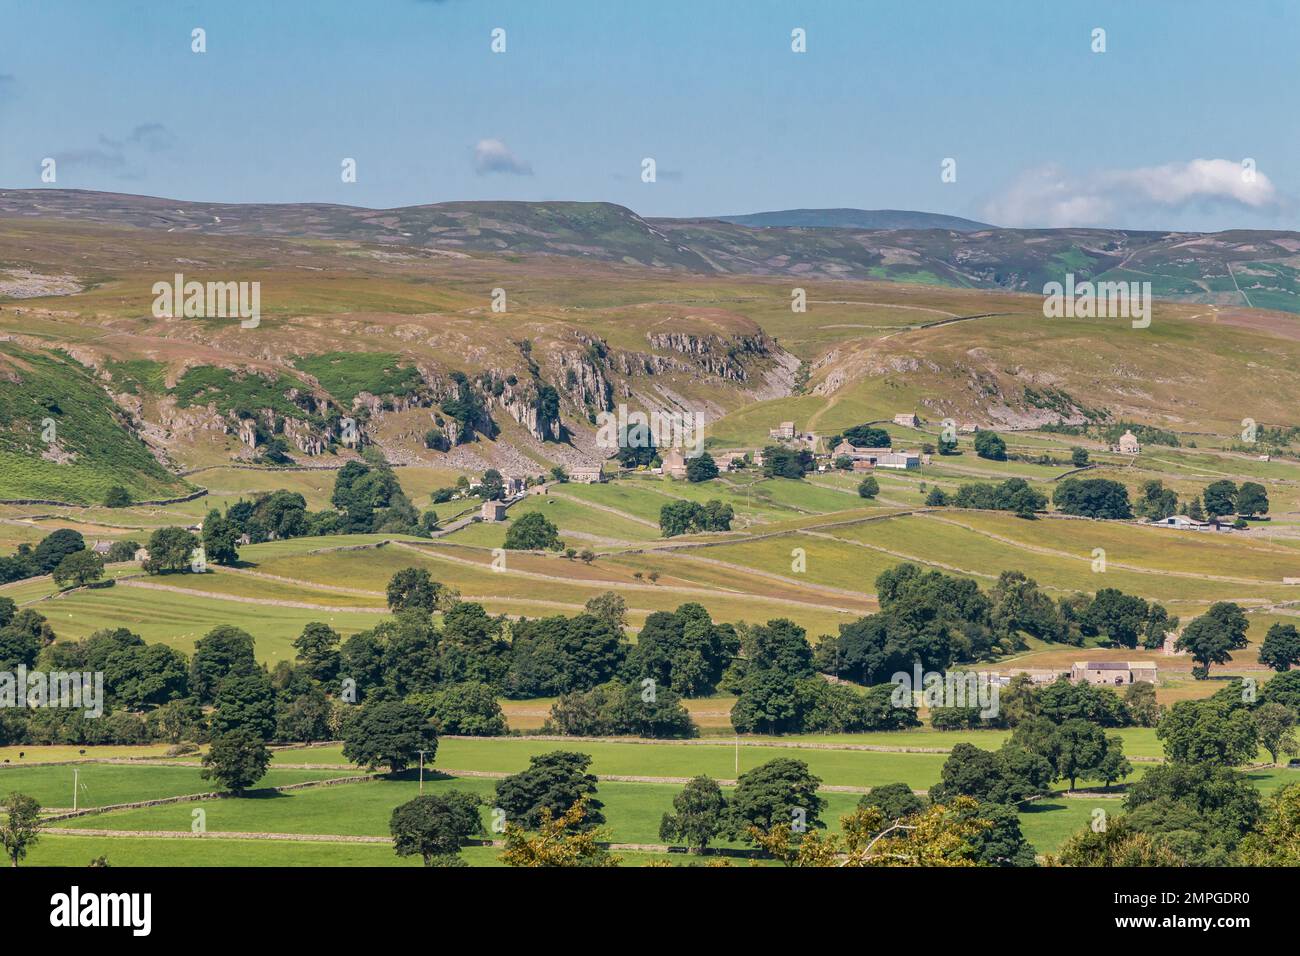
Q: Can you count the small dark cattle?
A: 3